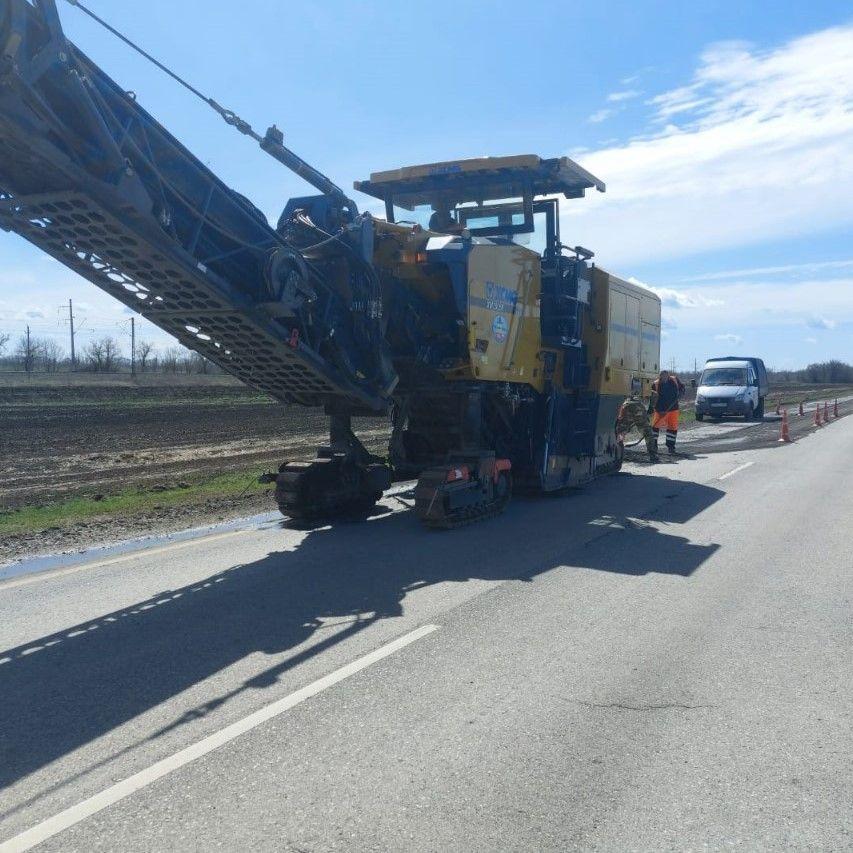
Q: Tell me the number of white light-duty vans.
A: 1